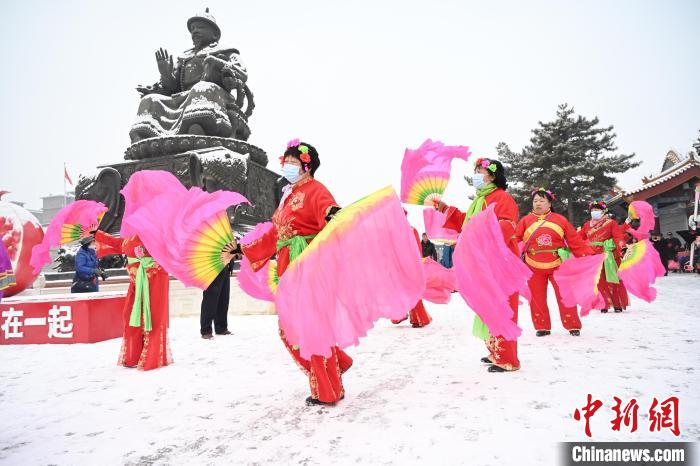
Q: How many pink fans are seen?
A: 11